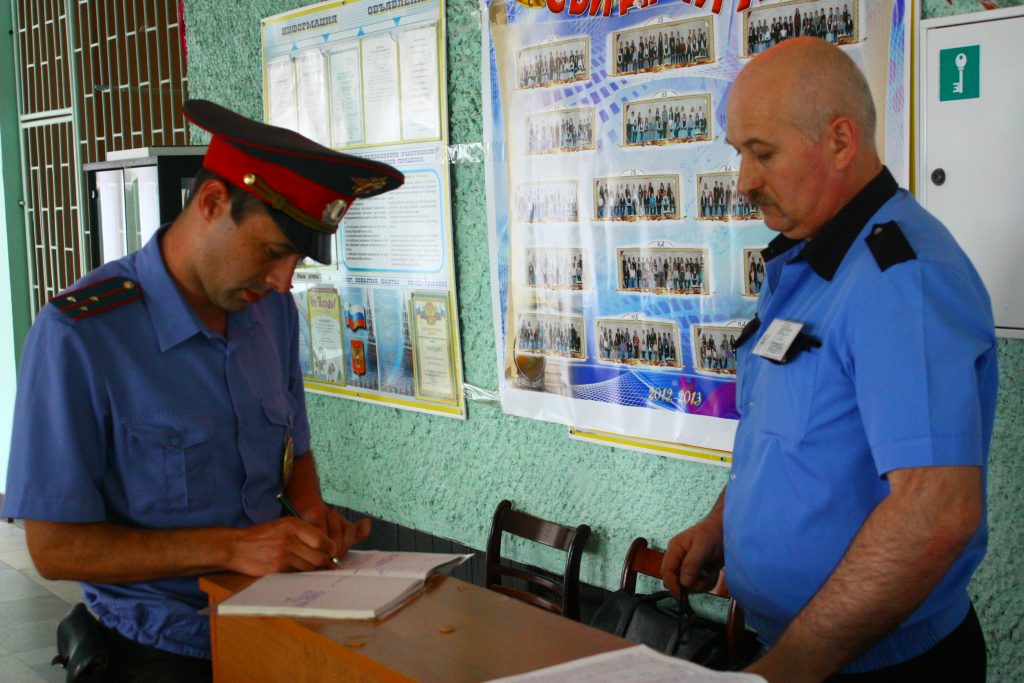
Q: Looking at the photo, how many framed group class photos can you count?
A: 14